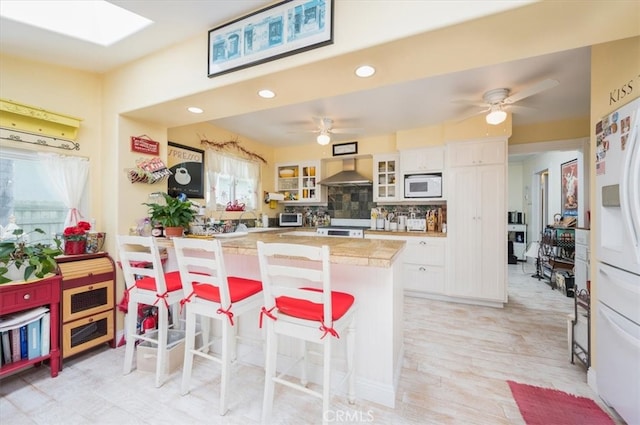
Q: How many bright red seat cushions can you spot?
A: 3